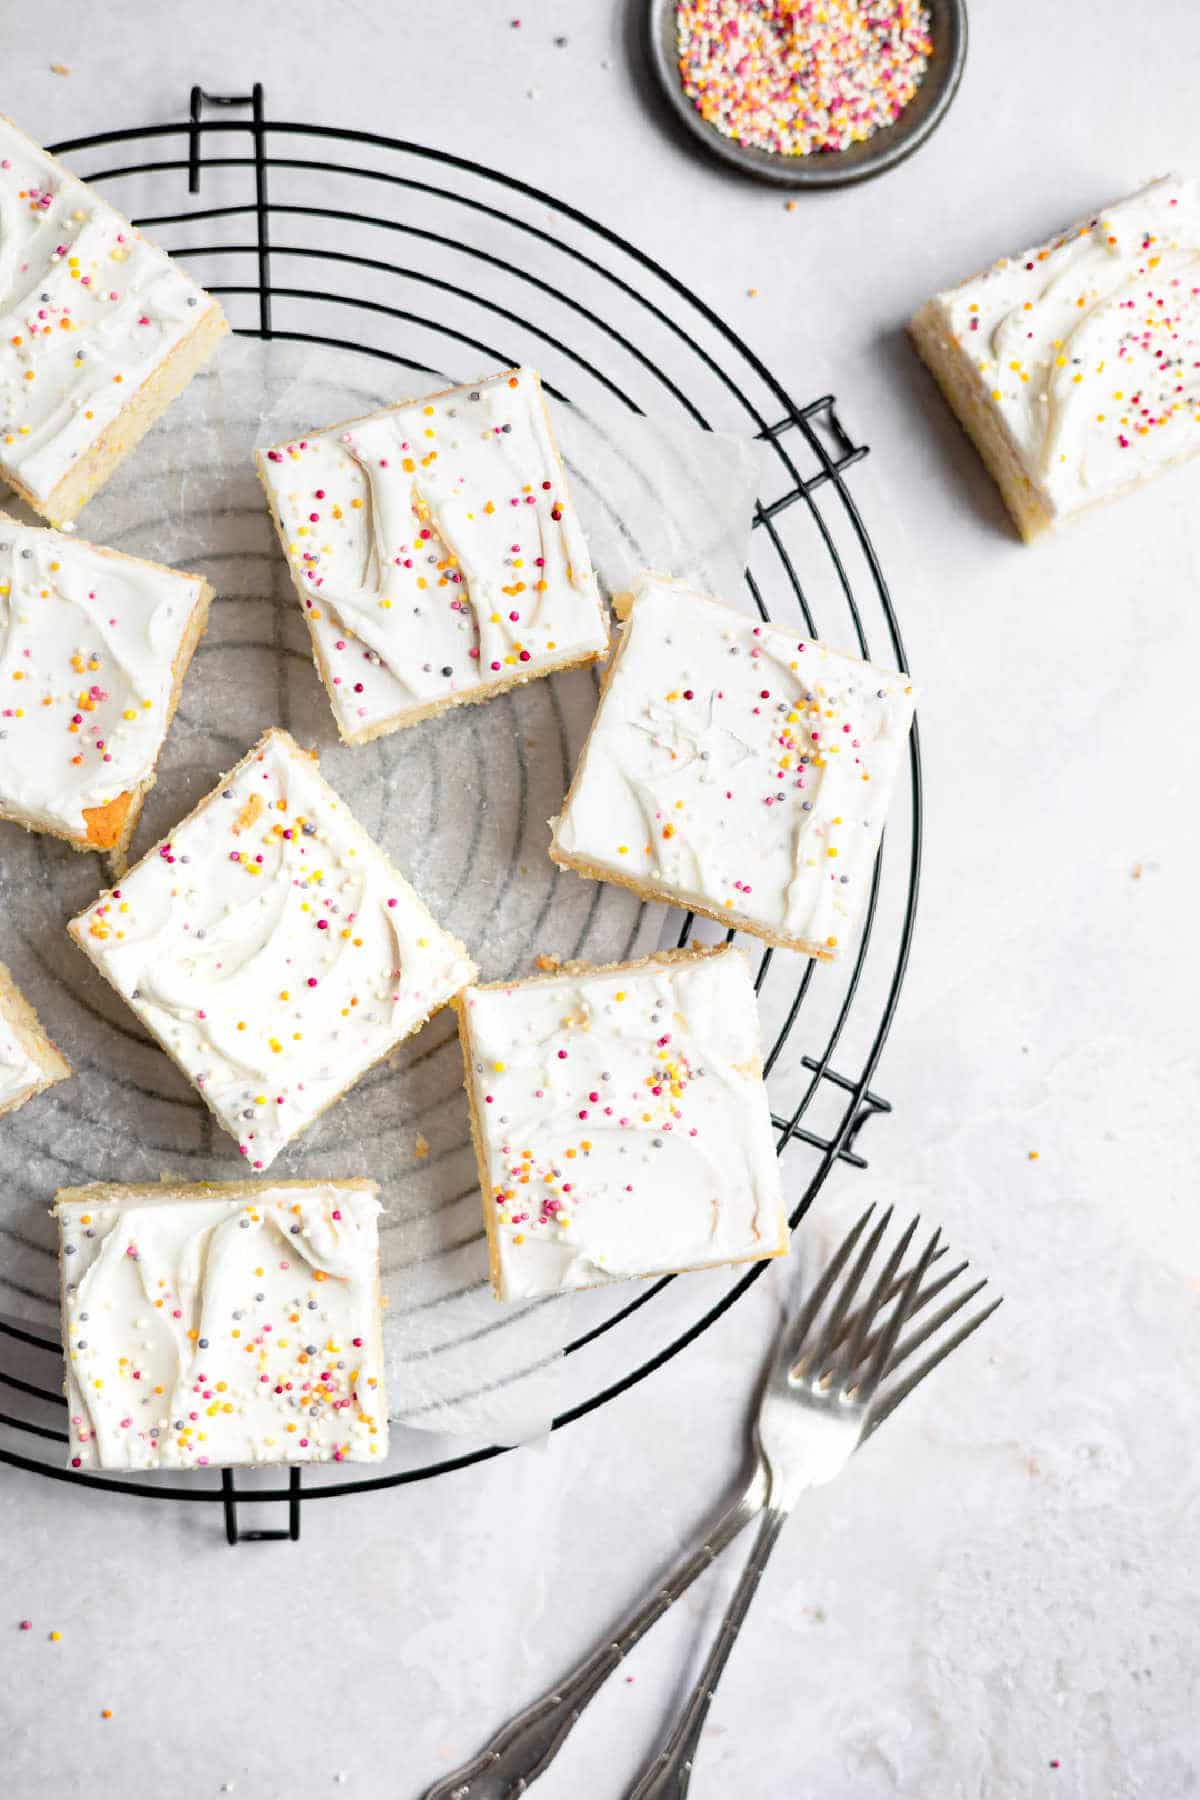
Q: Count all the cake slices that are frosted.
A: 9